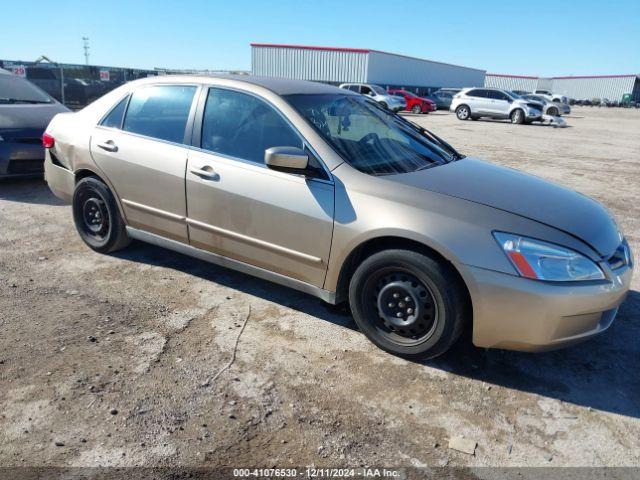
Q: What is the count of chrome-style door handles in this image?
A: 2